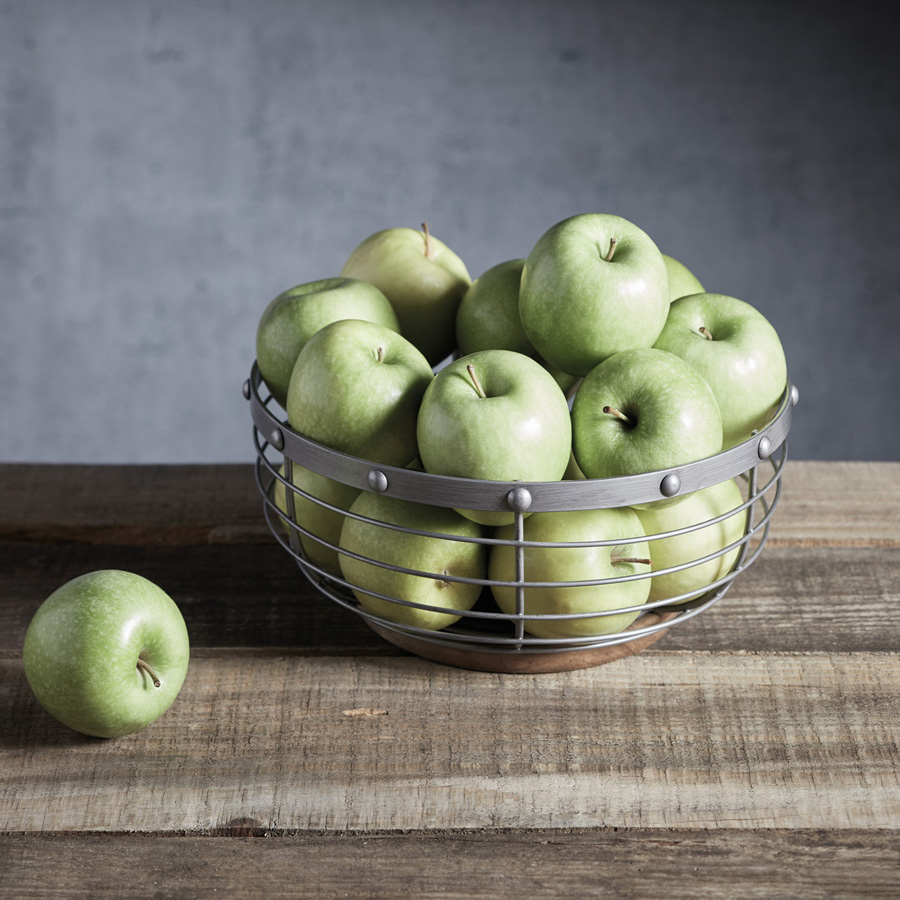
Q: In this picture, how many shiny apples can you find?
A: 14